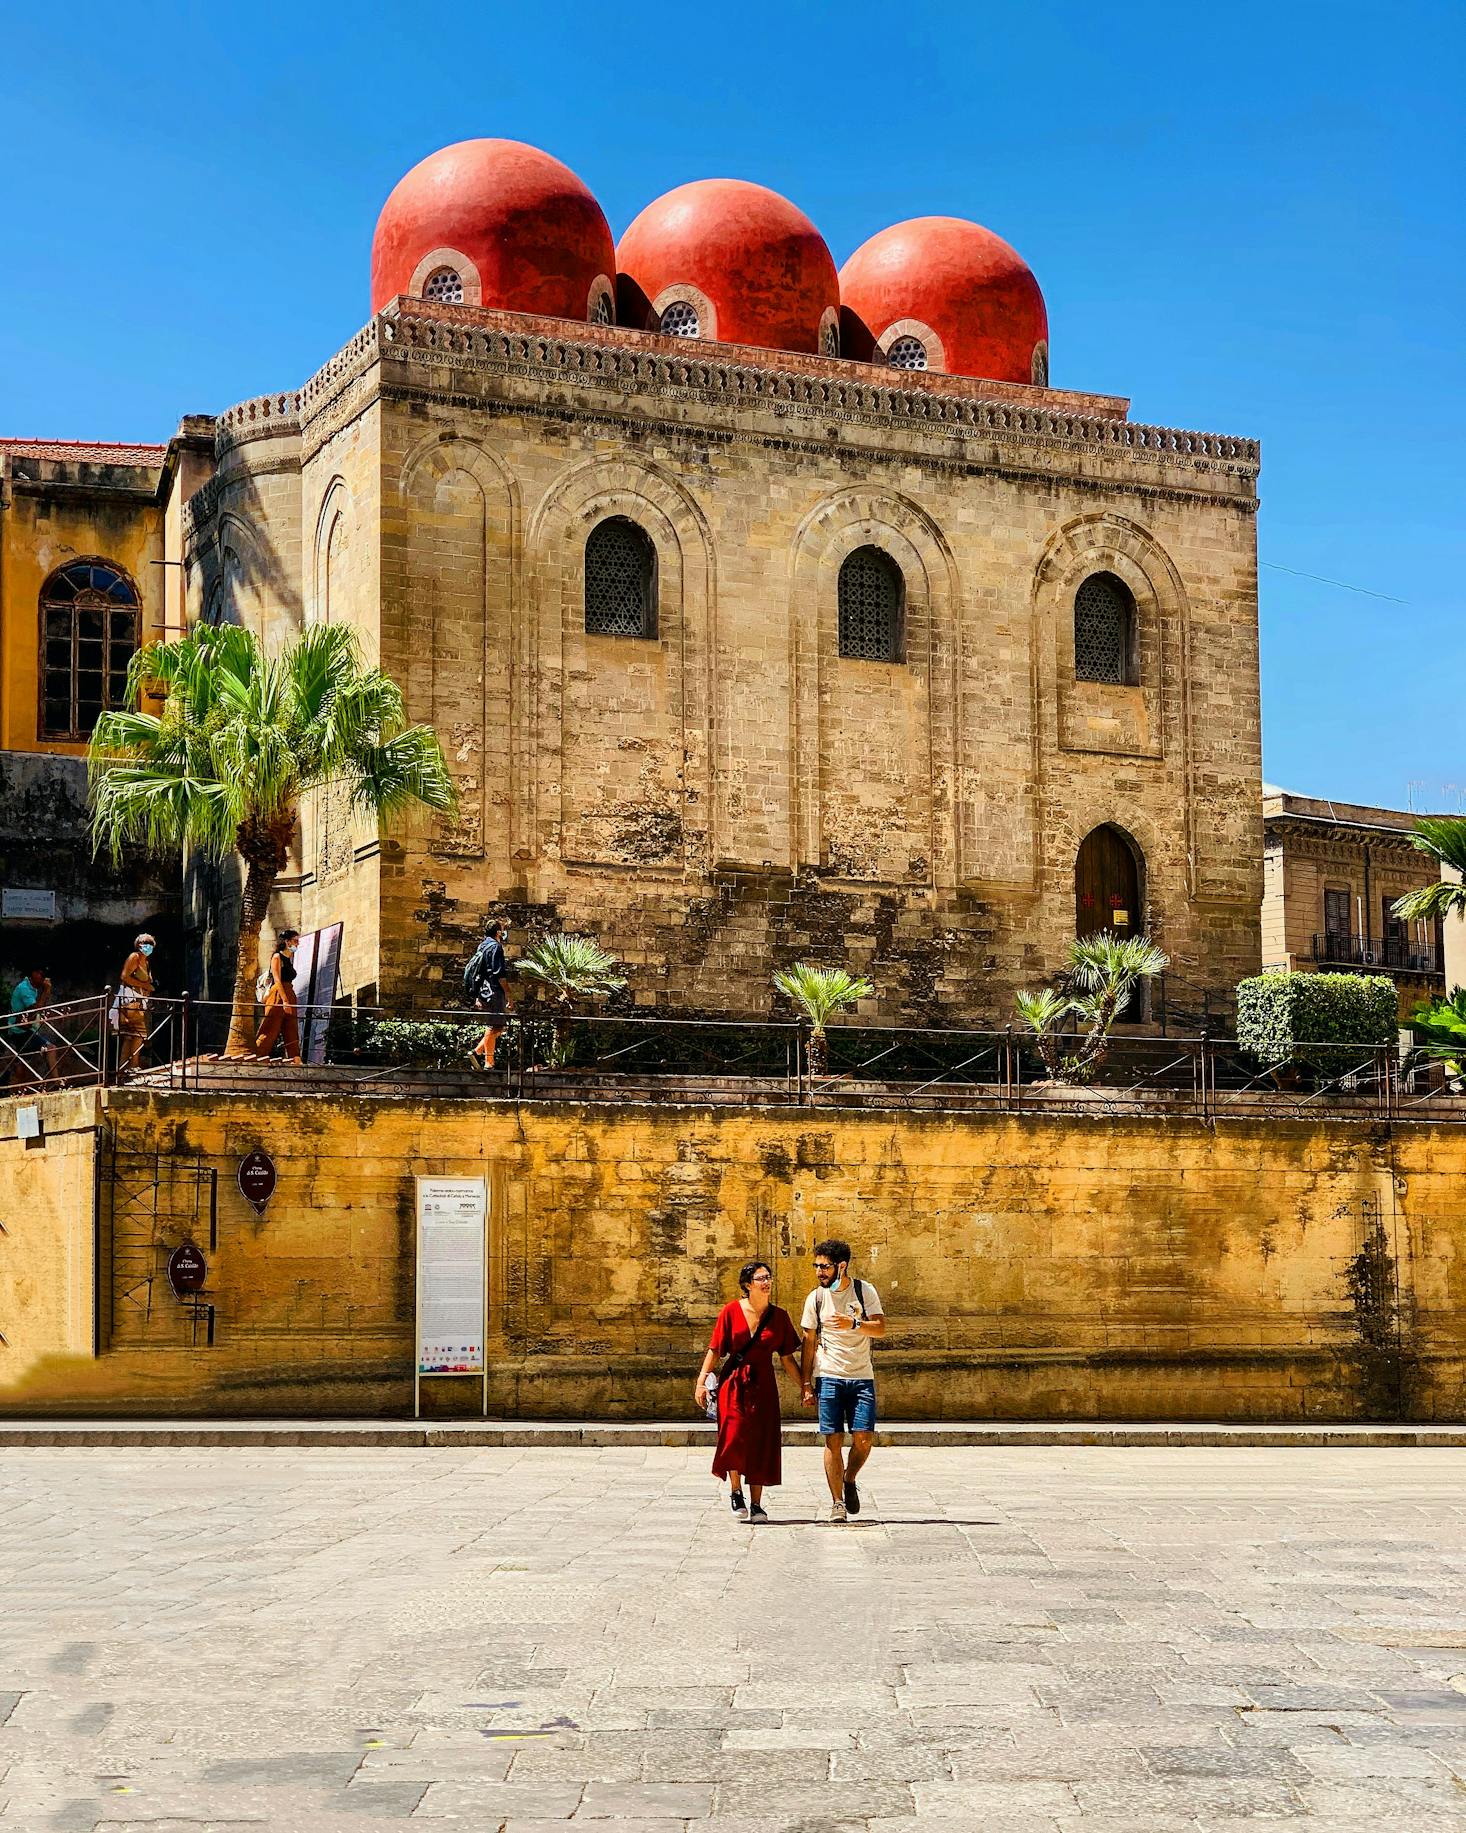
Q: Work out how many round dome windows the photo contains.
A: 6